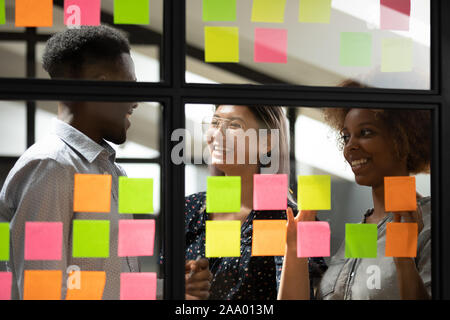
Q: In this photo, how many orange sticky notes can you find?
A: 7